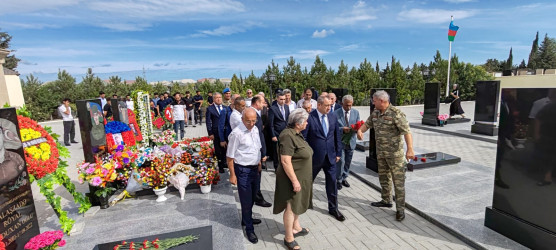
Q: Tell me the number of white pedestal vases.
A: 1